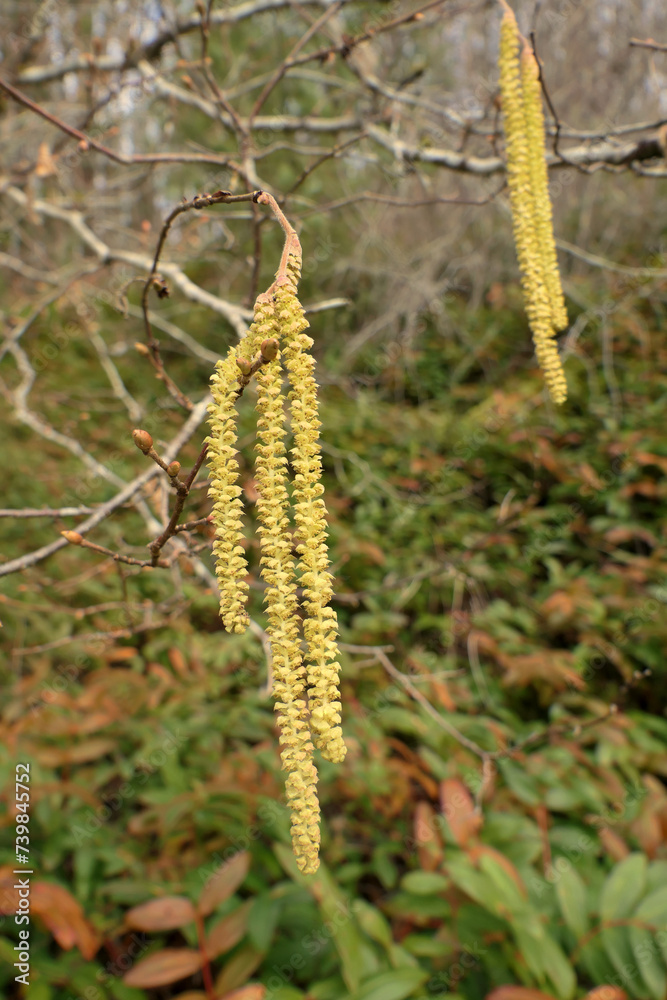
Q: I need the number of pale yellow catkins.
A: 5